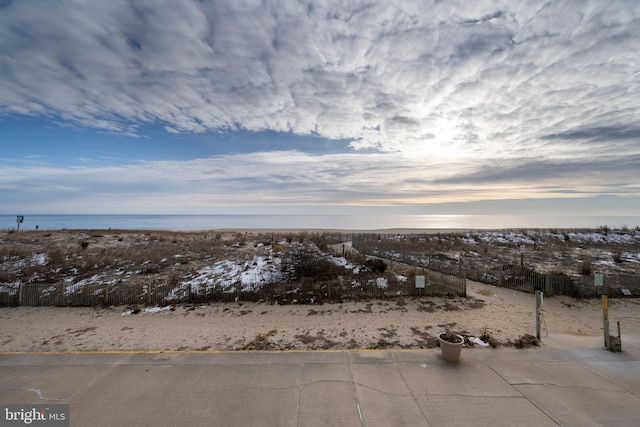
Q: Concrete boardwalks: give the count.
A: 1